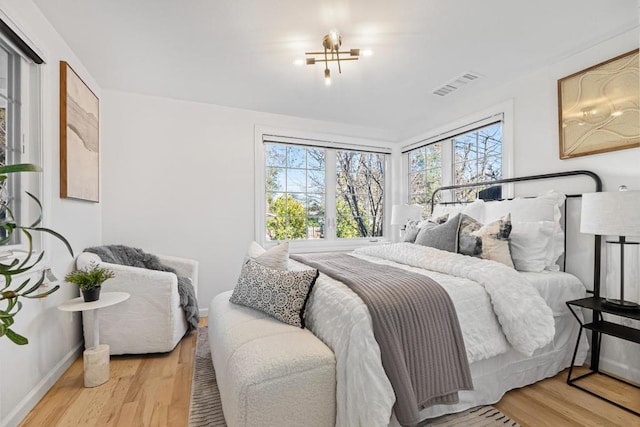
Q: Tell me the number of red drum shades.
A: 0